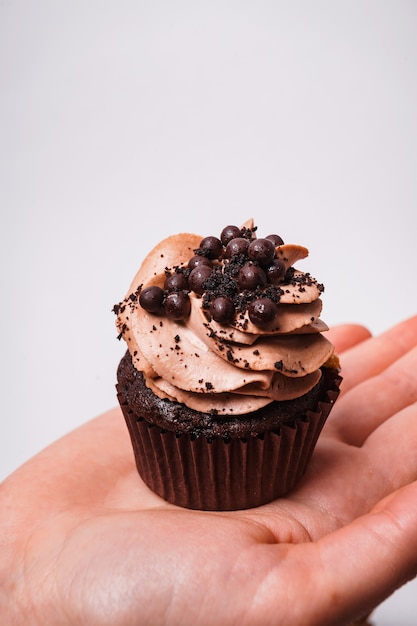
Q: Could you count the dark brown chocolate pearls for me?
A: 14